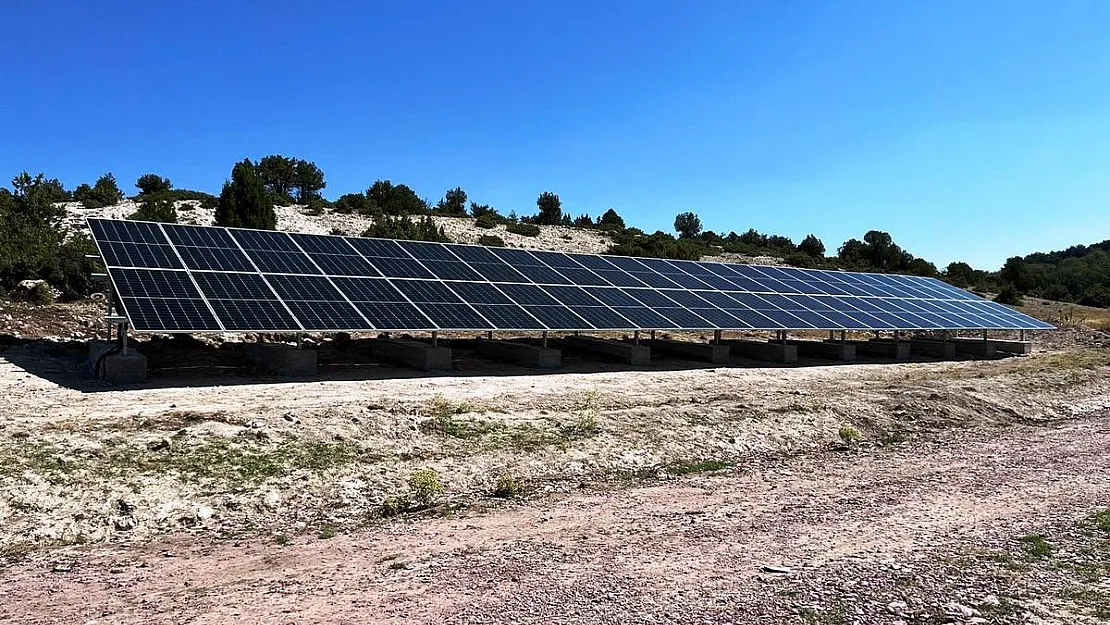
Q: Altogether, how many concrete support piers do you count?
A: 12